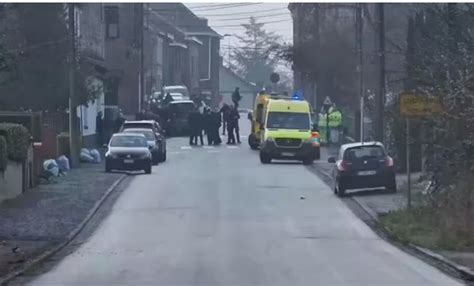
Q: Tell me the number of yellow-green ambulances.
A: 2